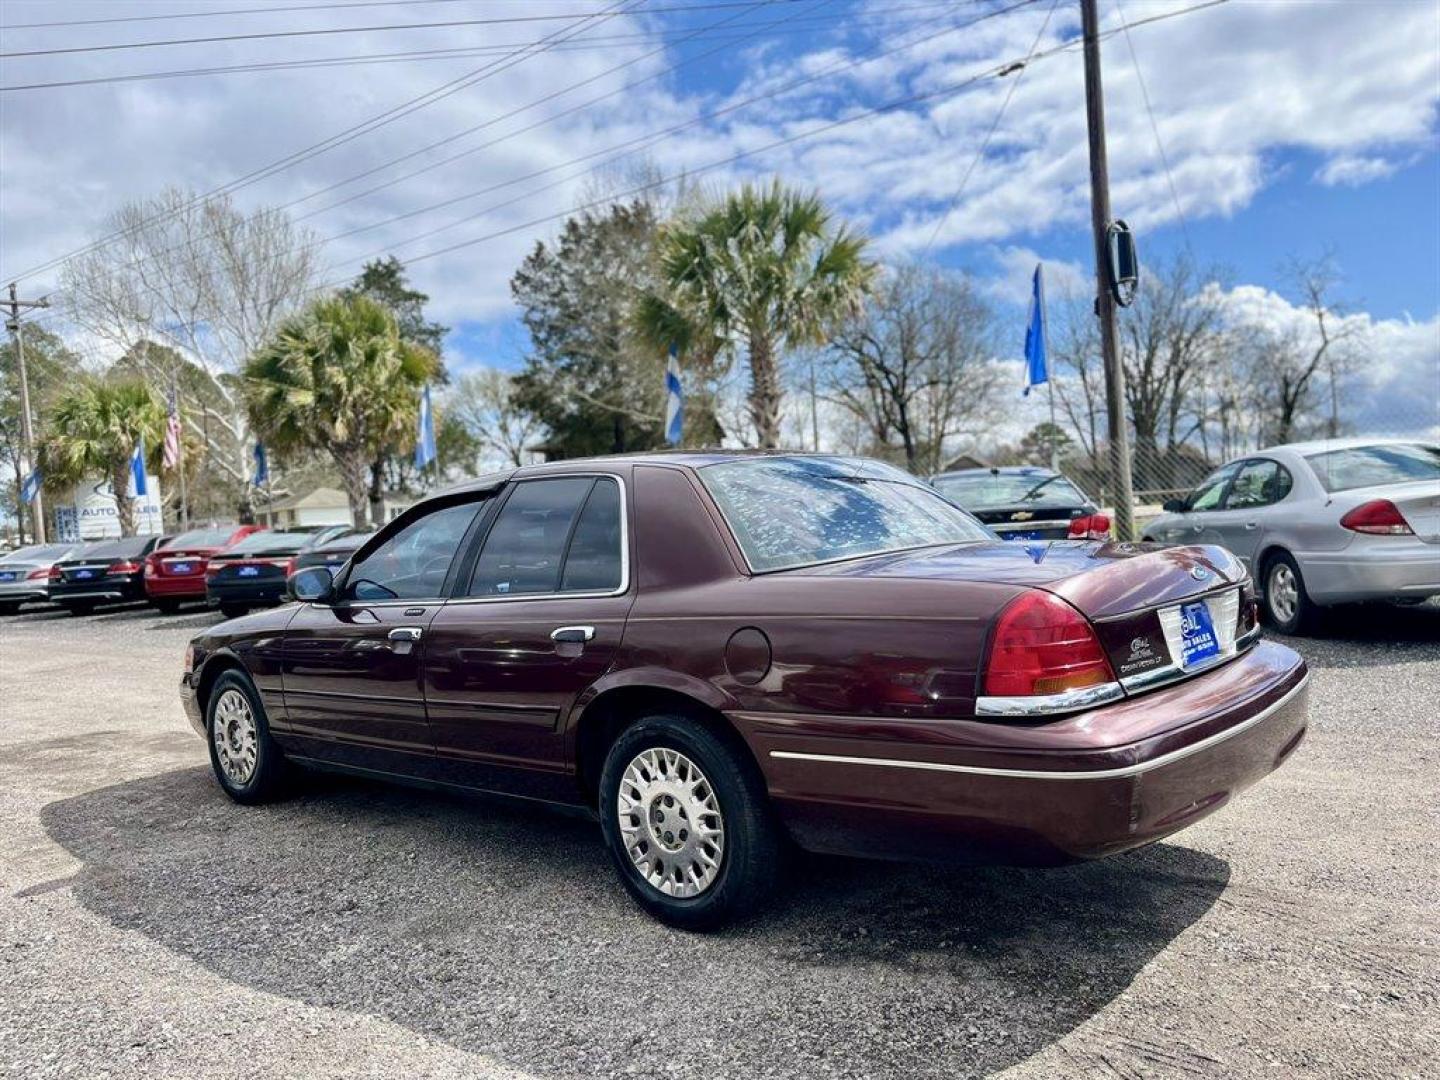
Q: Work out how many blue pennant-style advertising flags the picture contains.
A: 6